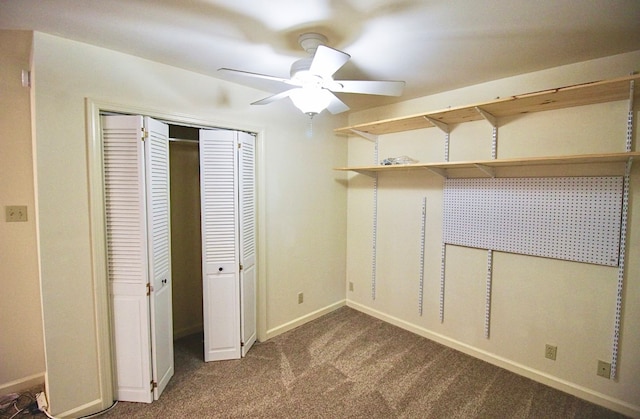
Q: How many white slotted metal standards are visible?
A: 5